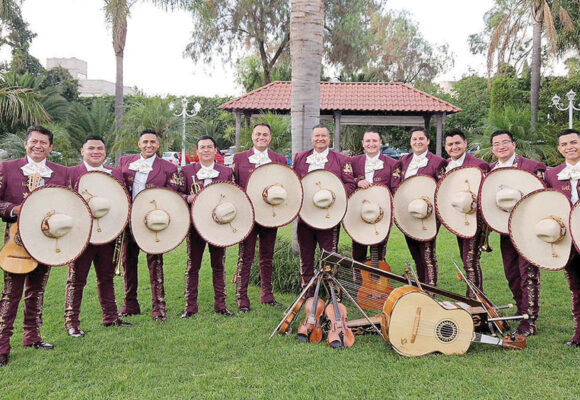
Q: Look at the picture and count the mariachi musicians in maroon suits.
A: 11